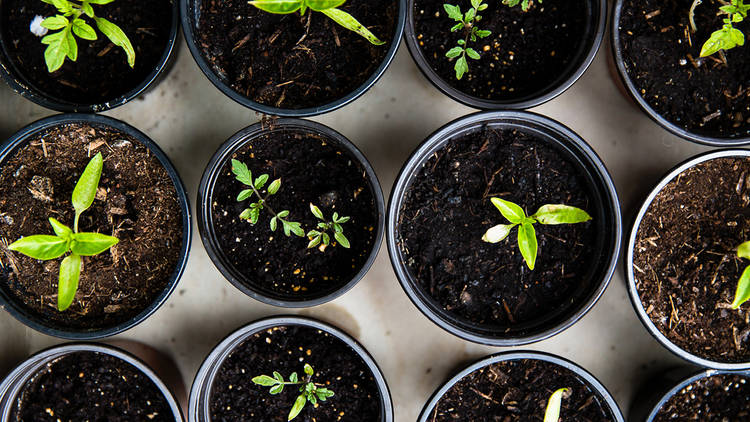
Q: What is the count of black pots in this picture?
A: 12